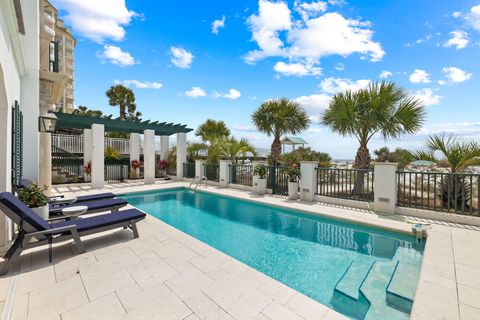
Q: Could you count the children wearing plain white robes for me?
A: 0